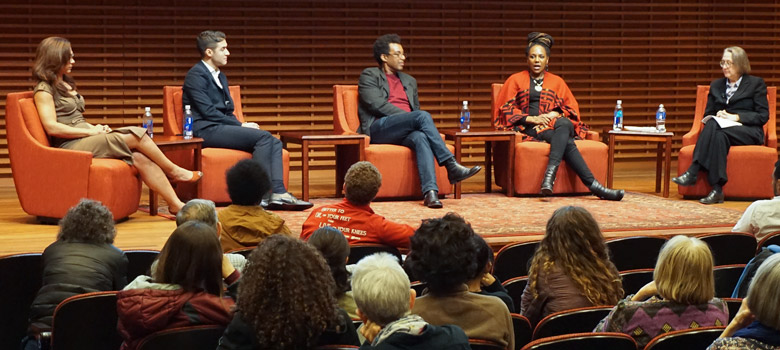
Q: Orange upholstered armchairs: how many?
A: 5